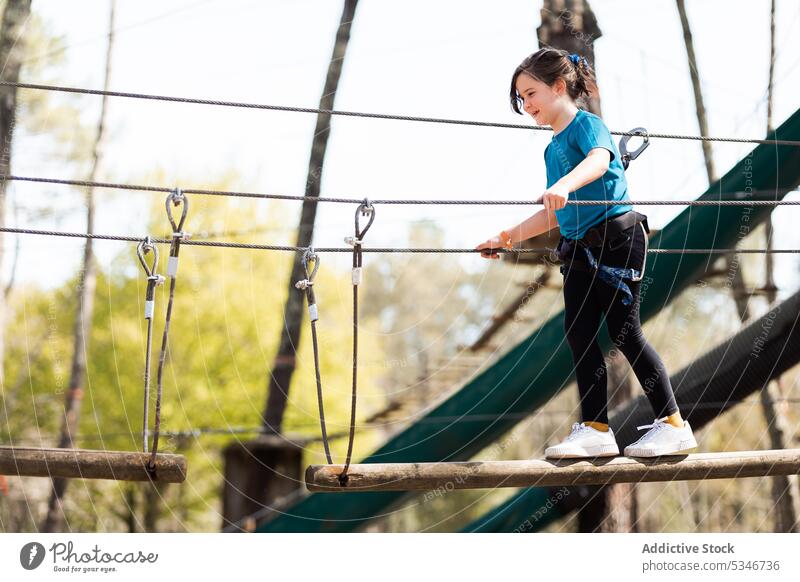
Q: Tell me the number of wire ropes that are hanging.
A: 4